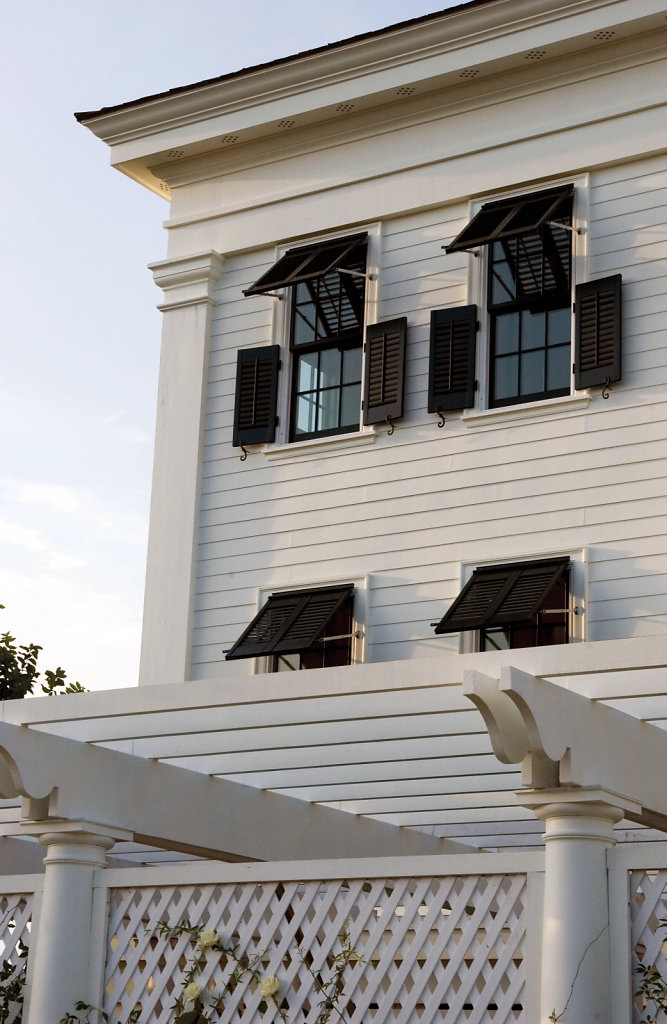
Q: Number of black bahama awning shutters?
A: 4